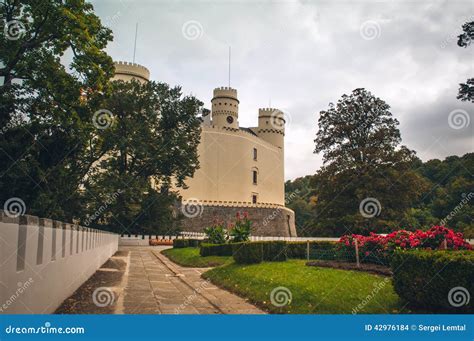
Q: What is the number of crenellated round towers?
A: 3